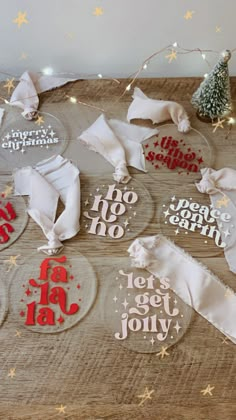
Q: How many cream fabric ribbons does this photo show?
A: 6